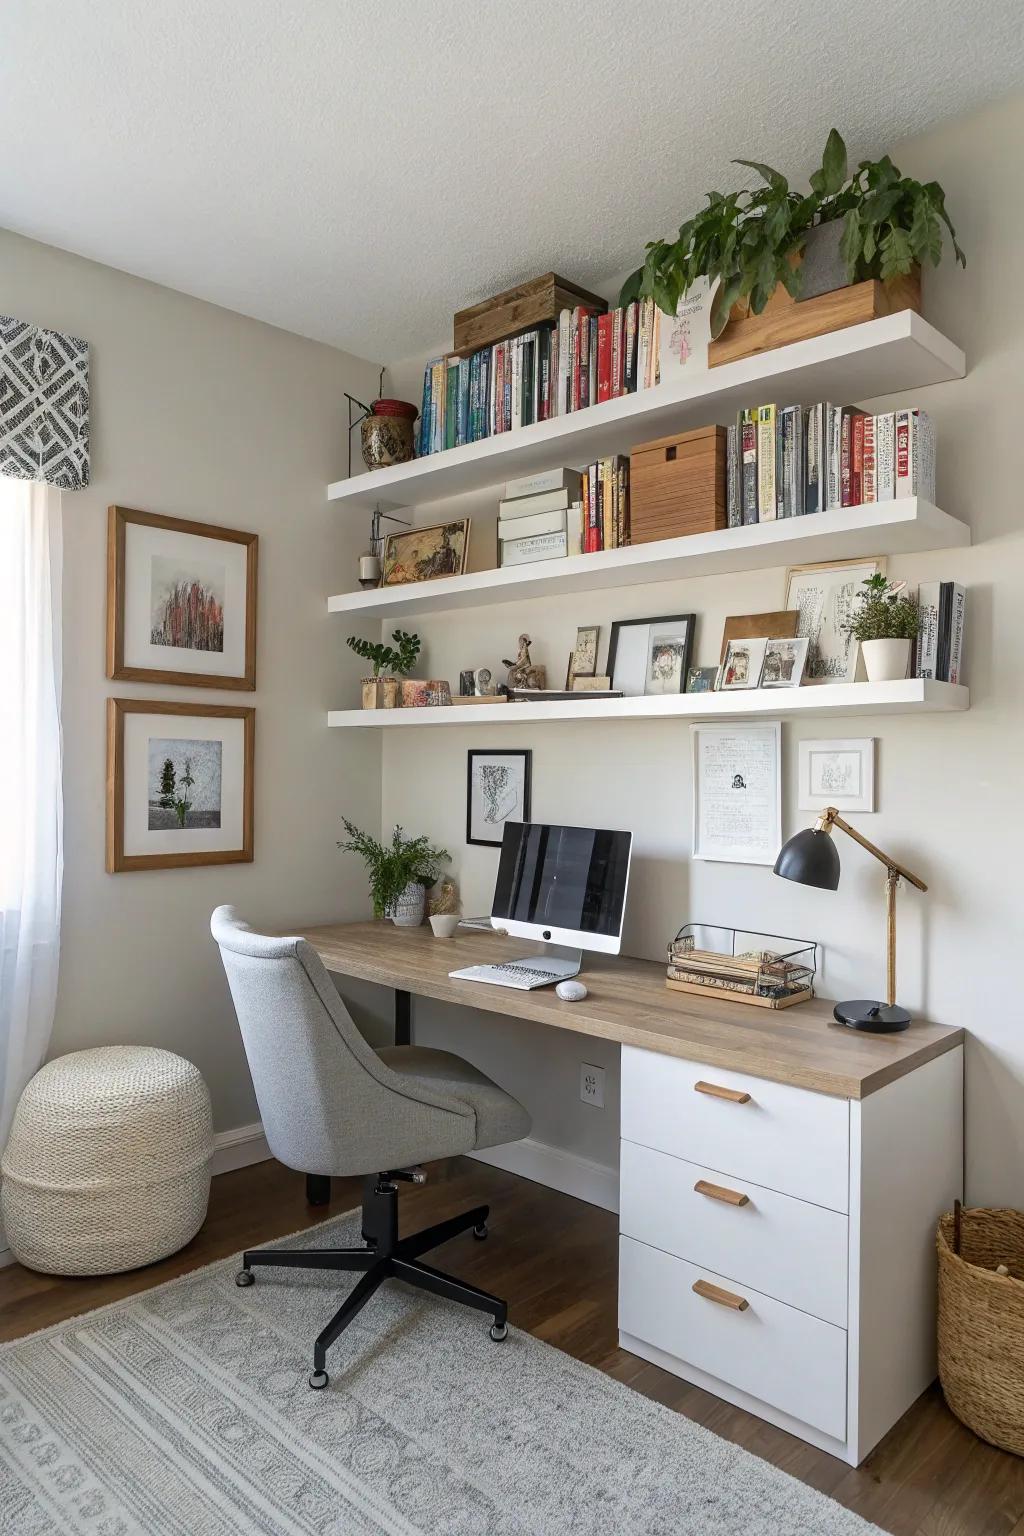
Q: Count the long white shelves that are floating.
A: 3